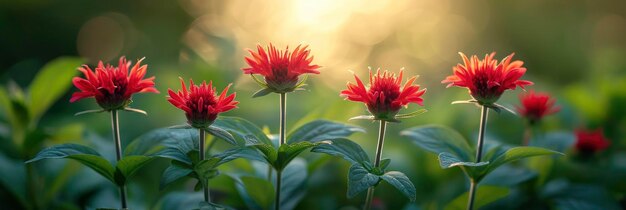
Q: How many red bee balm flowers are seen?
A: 7